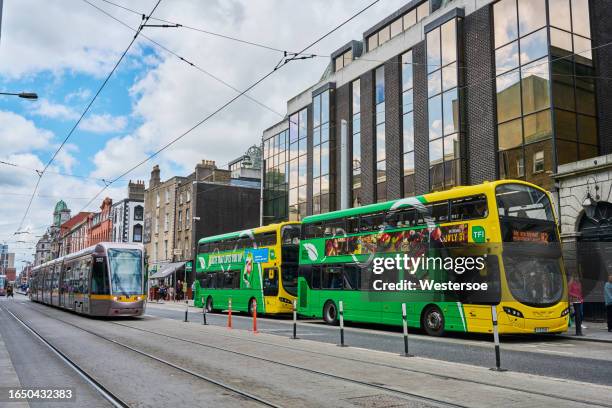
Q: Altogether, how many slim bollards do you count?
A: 8